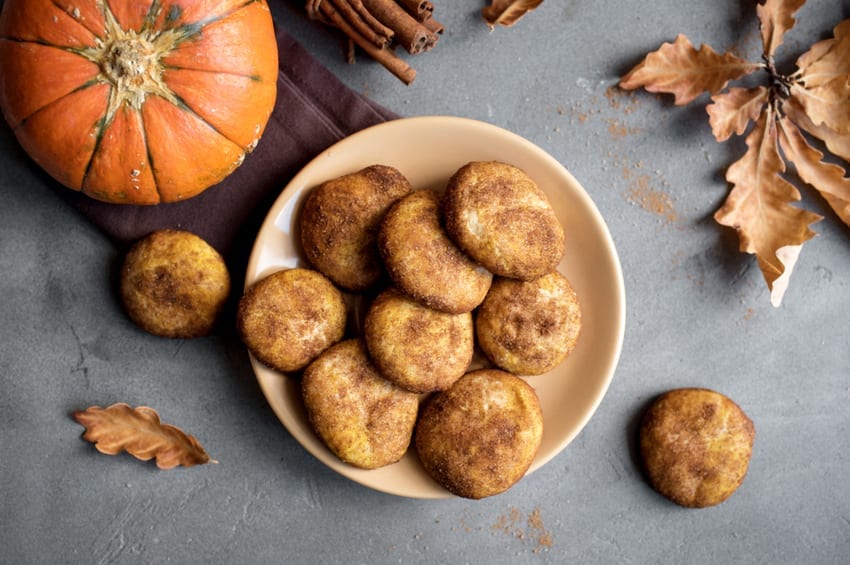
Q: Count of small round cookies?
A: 10